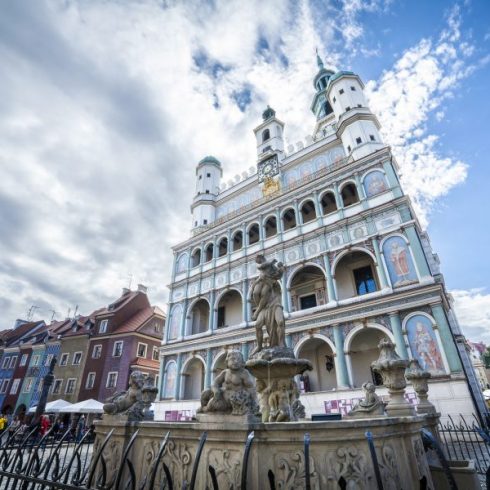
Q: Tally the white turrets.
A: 3